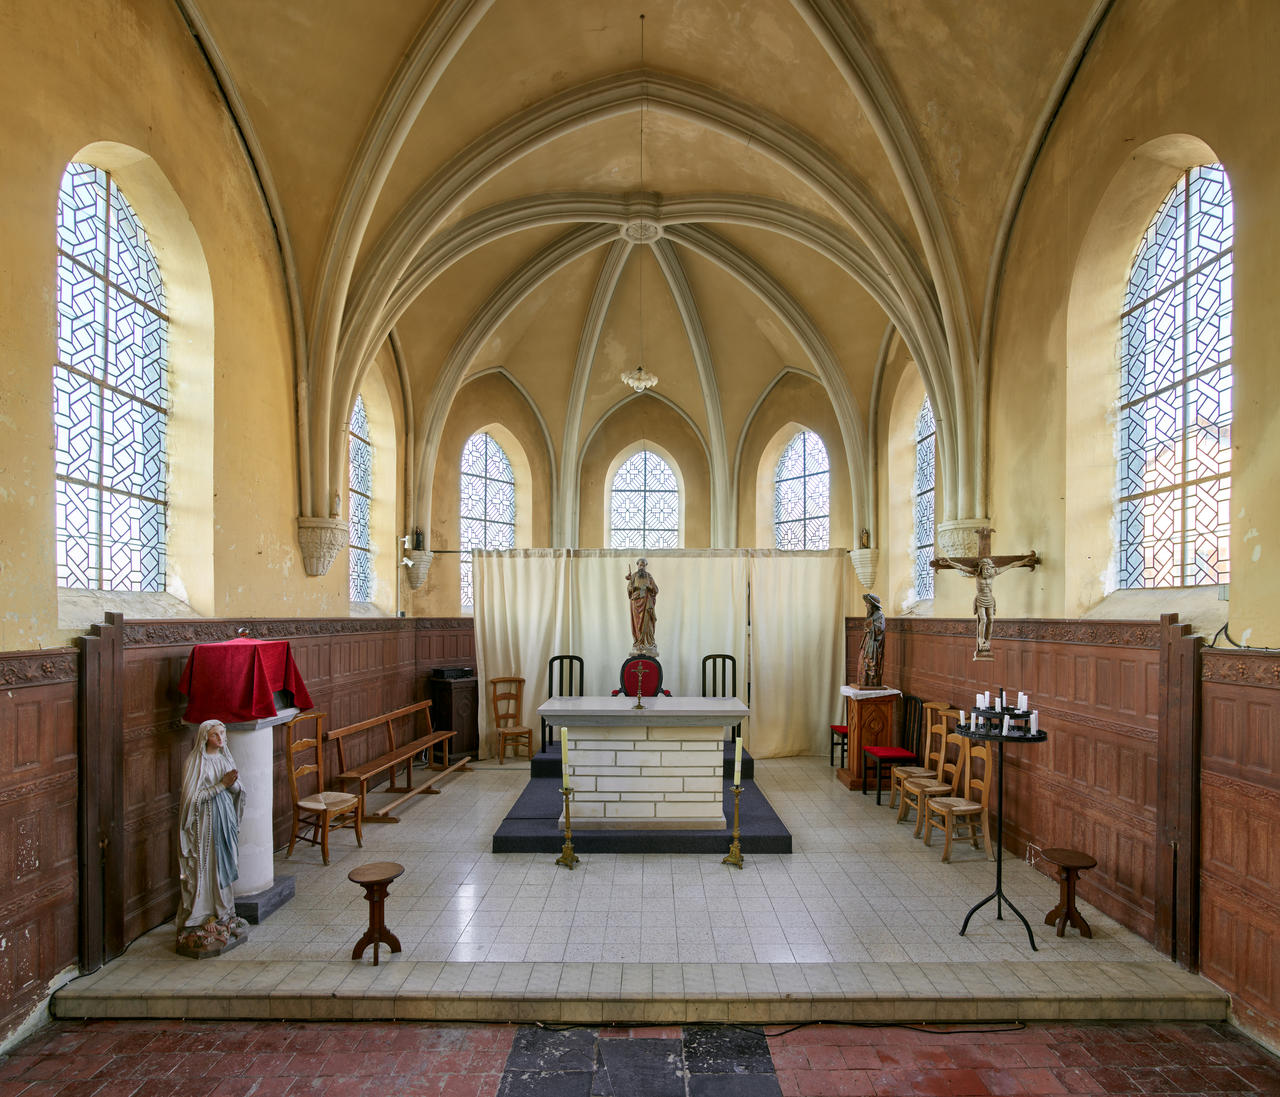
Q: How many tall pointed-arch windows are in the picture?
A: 7